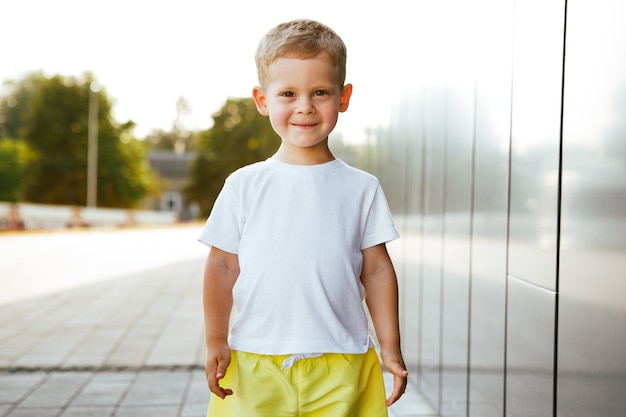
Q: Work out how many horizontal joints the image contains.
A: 1